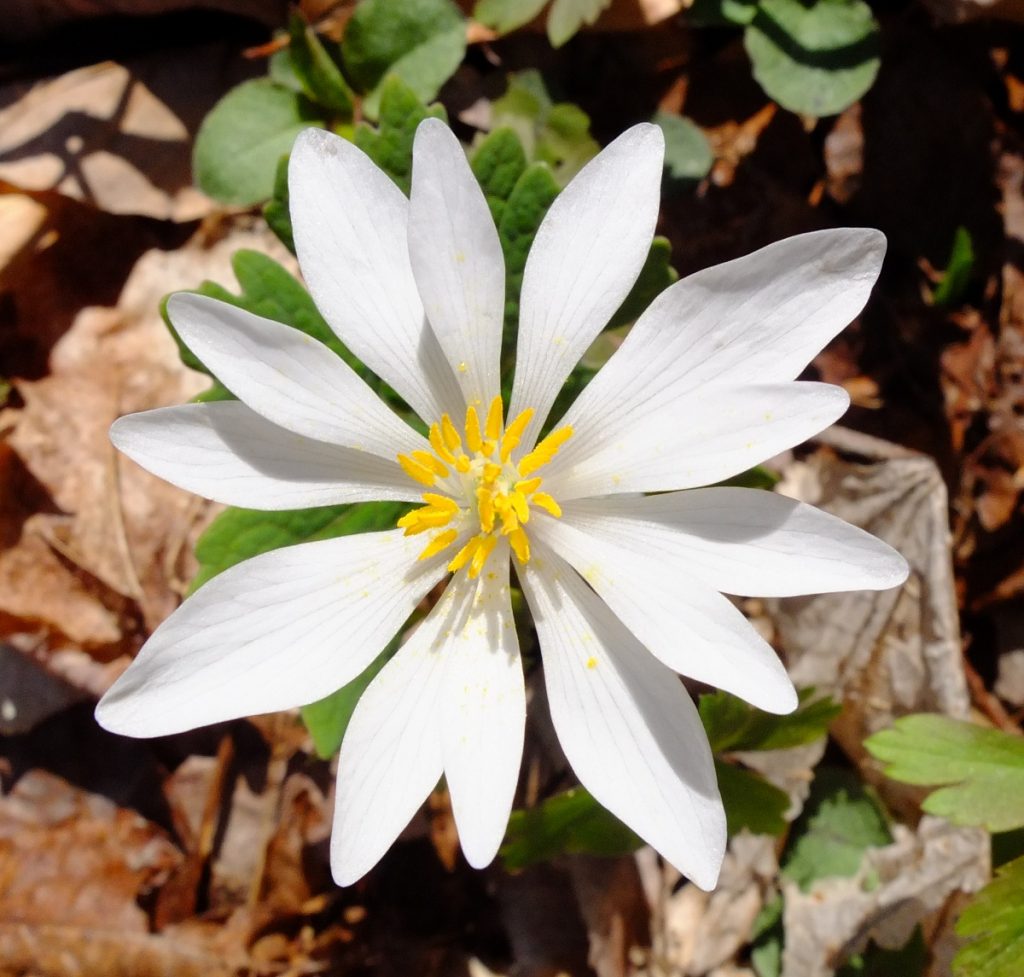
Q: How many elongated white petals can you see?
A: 13